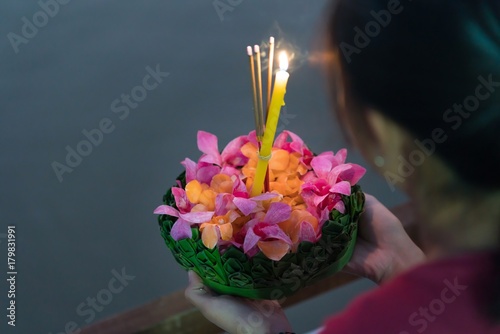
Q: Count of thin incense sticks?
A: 3